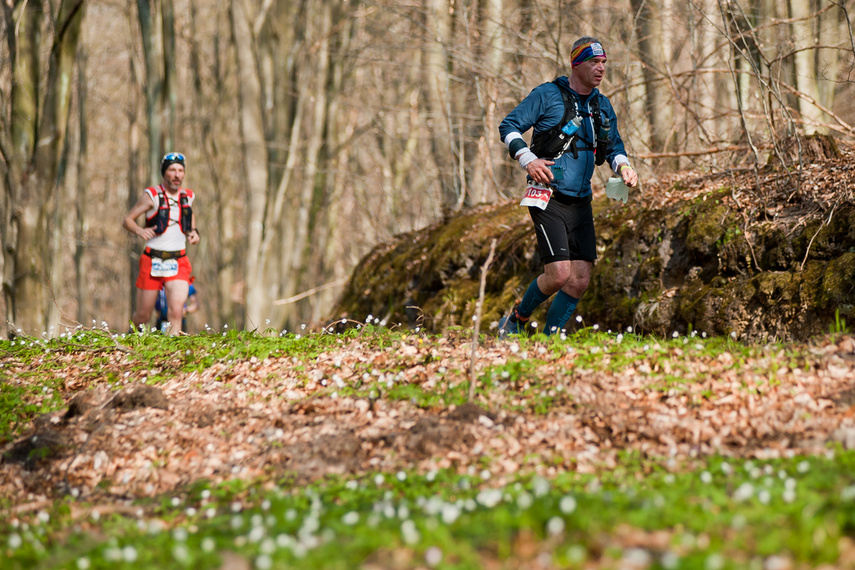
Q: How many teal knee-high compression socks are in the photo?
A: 2